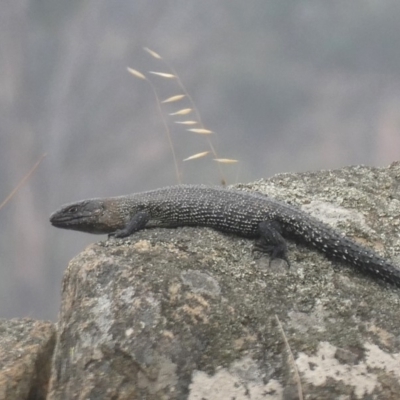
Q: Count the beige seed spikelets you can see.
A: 9